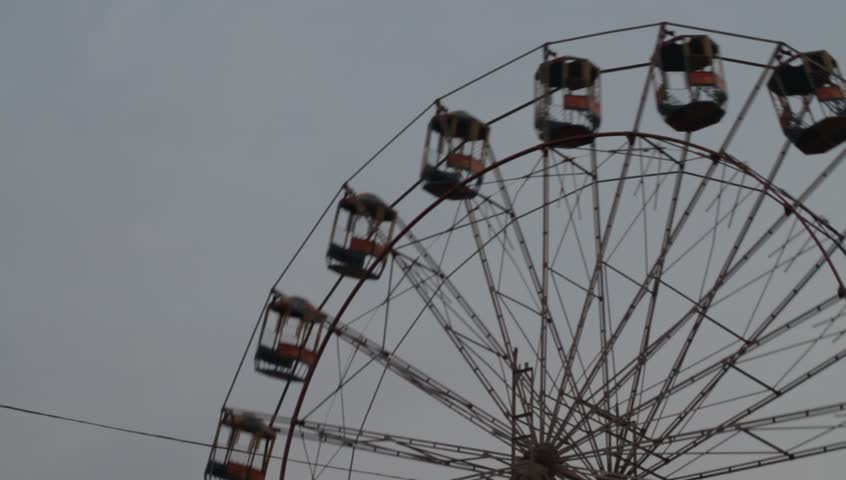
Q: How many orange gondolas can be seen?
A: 7